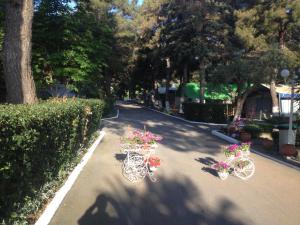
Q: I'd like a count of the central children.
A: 0